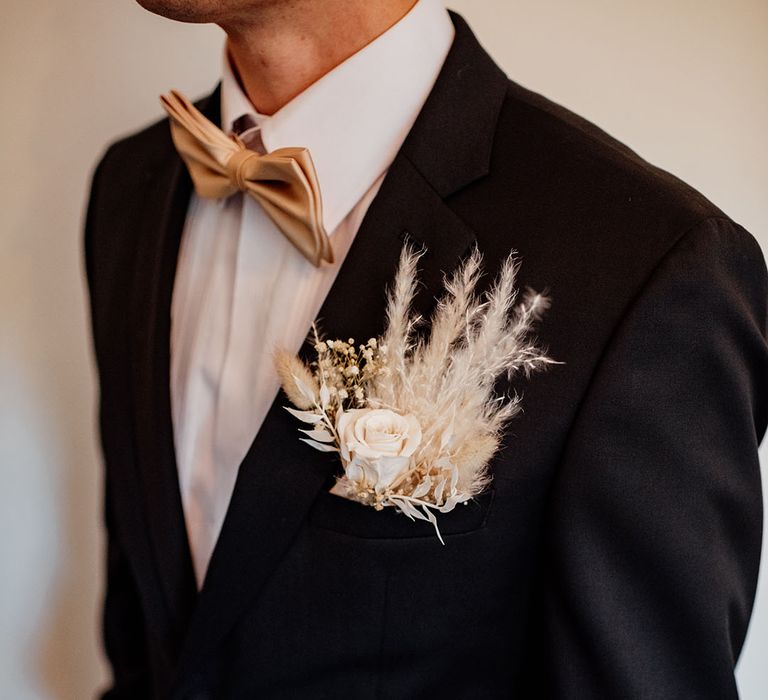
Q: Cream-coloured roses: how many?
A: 1